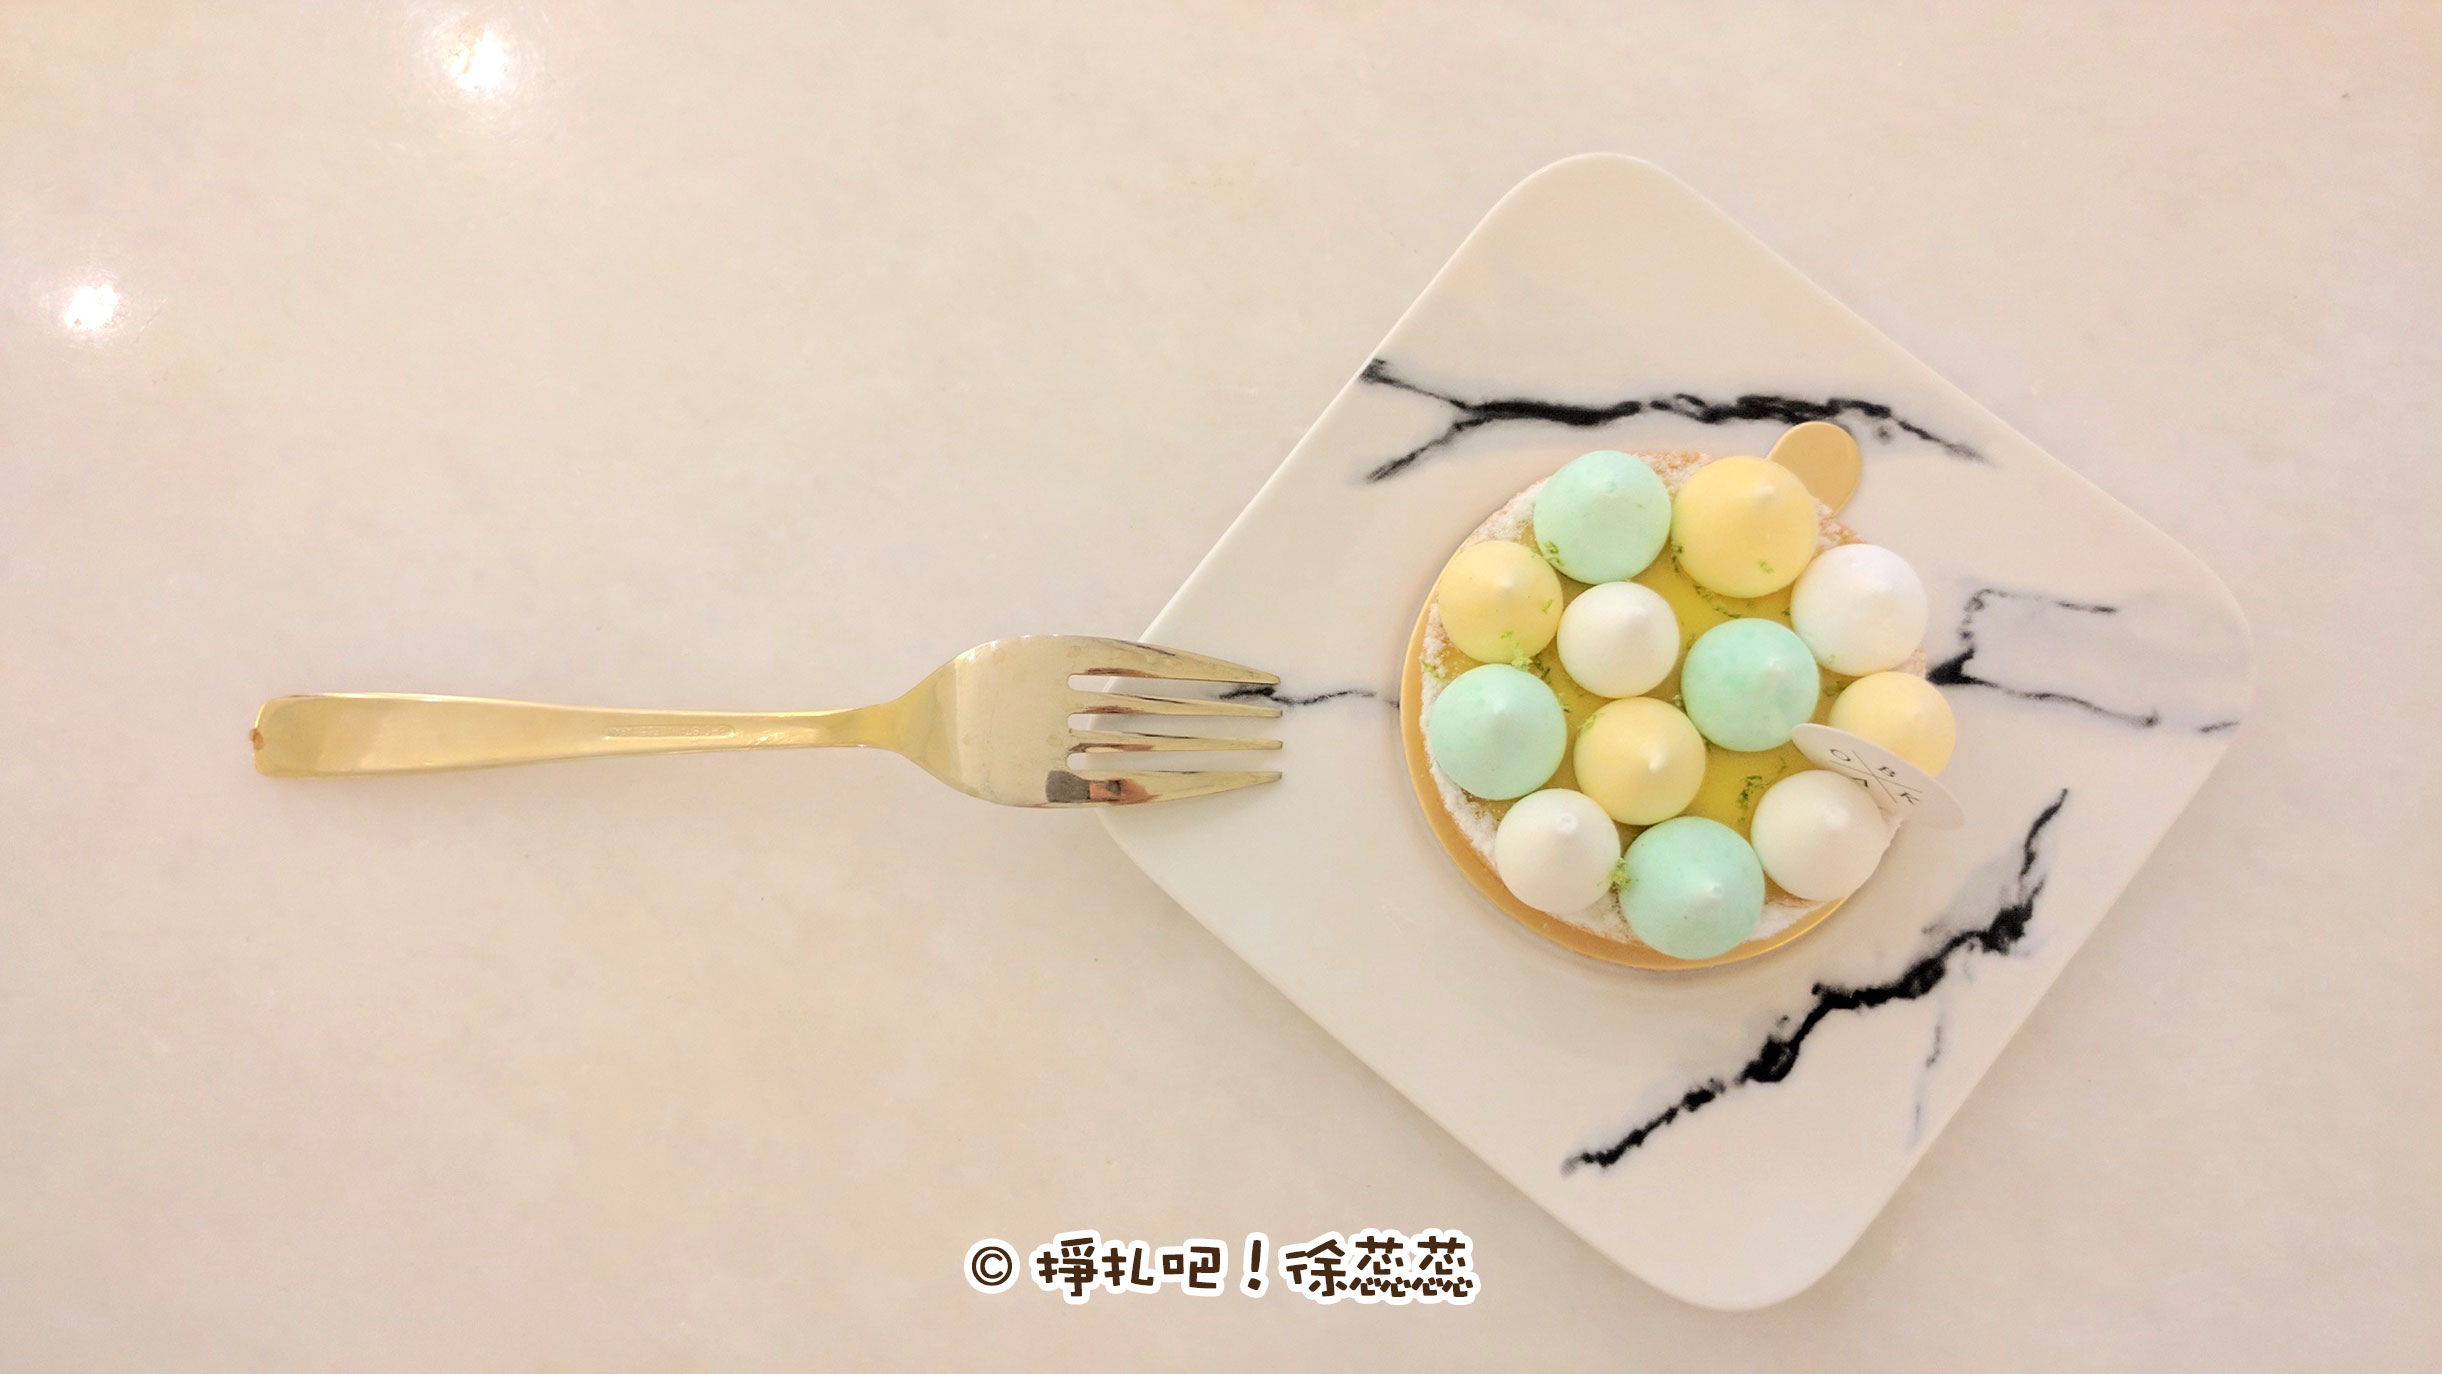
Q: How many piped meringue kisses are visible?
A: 12